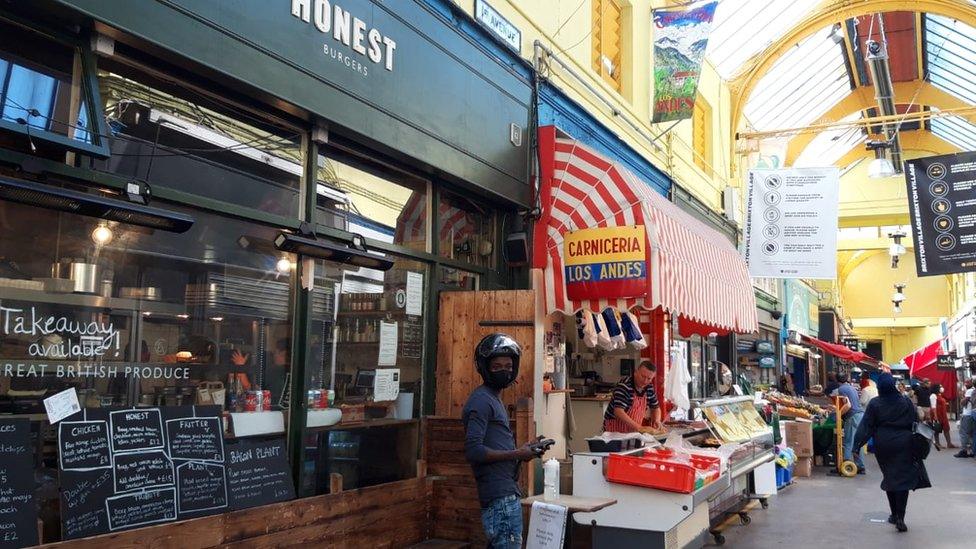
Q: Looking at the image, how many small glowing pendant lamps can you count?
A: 2